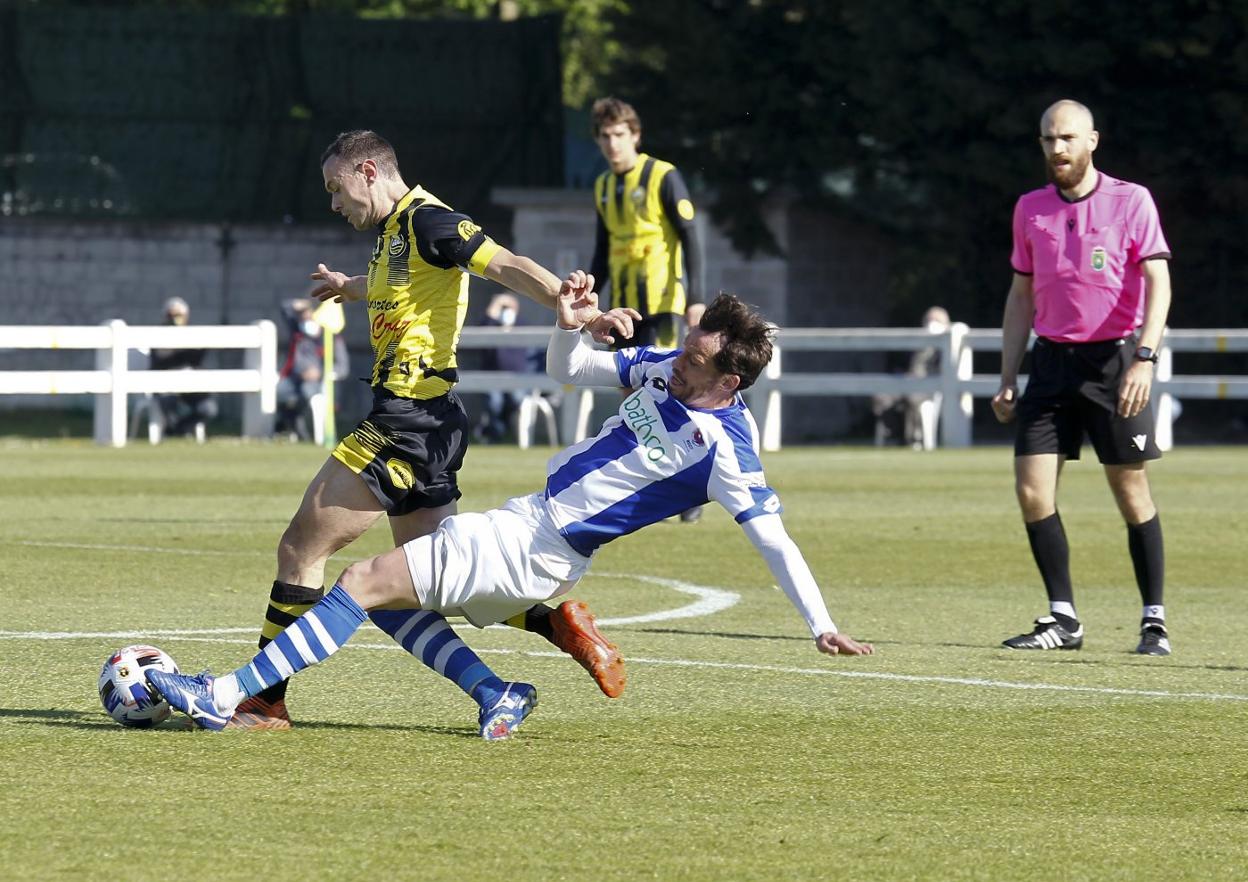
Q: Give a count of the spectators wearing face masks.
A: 4